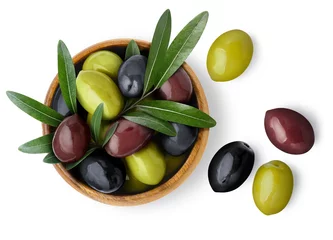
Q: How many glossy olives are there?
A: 14